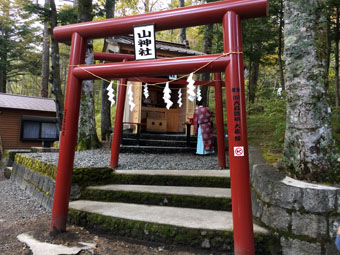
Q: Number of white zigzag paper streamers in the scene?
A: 7